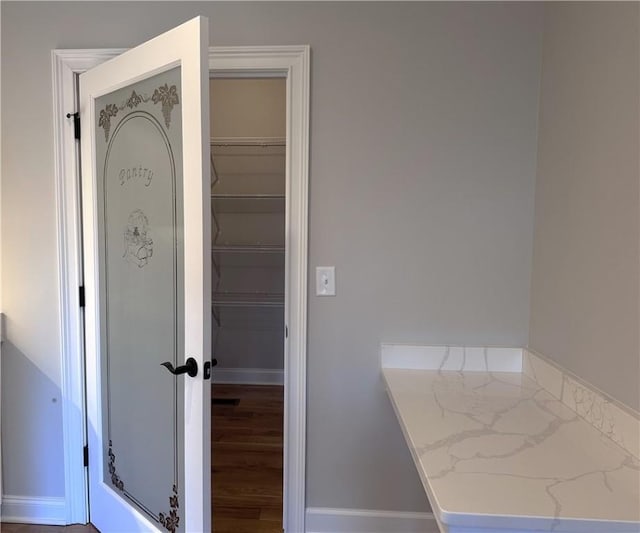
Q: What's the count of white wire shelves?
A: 4